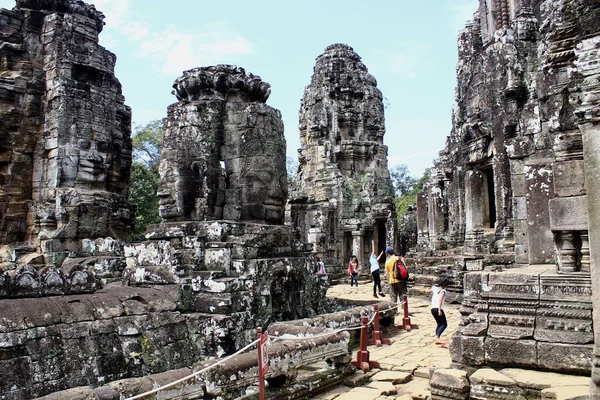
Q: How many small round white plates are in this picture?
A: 0